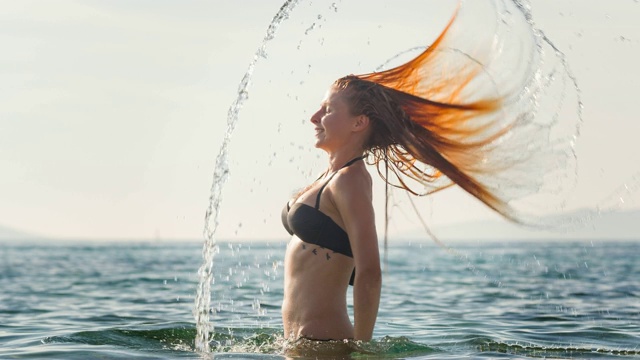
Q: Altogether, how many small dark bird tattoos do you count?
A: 3